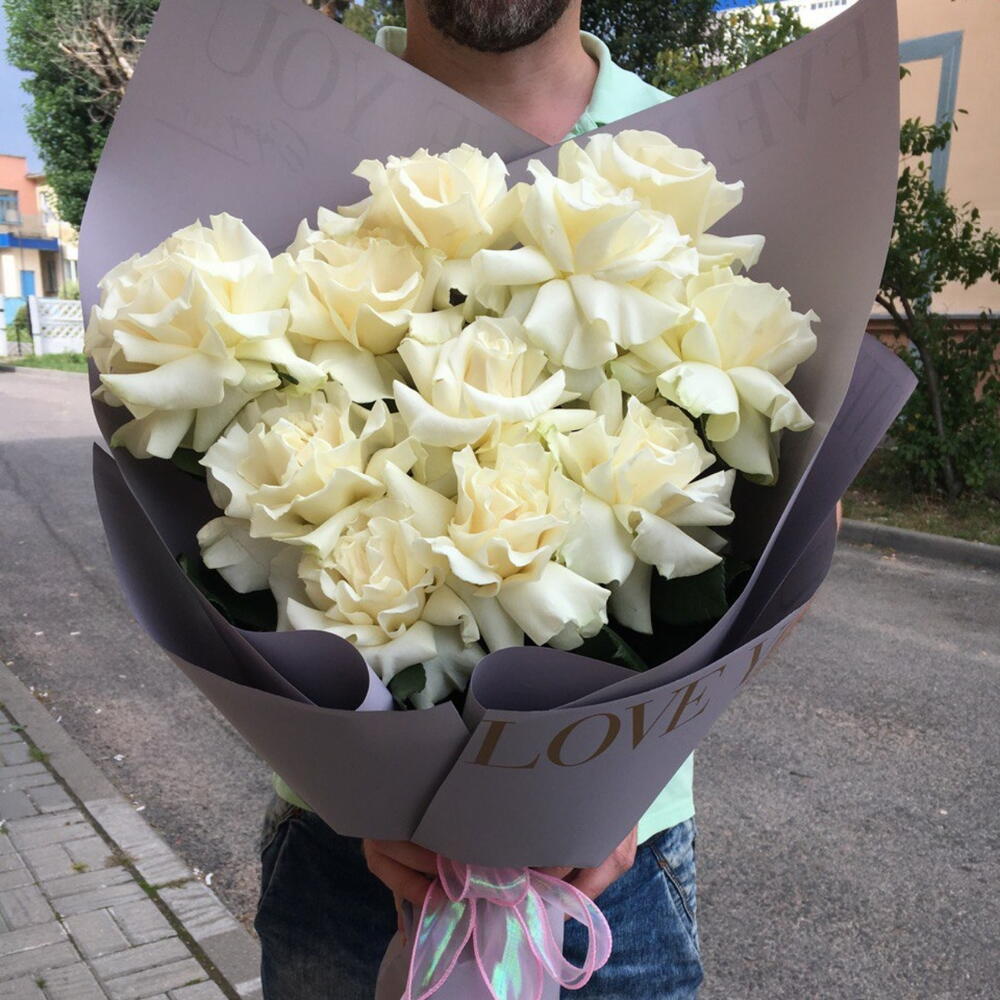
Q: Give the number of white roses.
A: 11